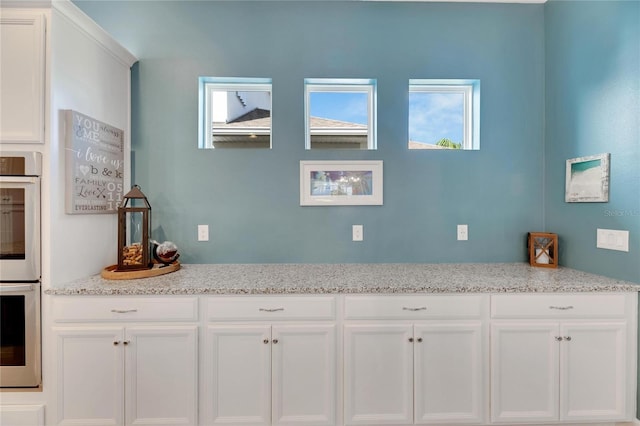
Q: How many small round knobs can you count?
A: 8